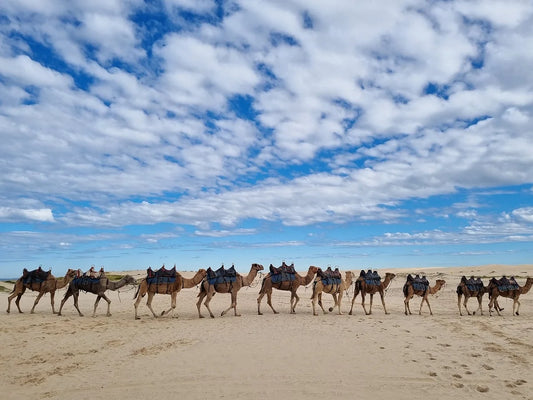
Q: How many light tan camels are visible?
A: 1